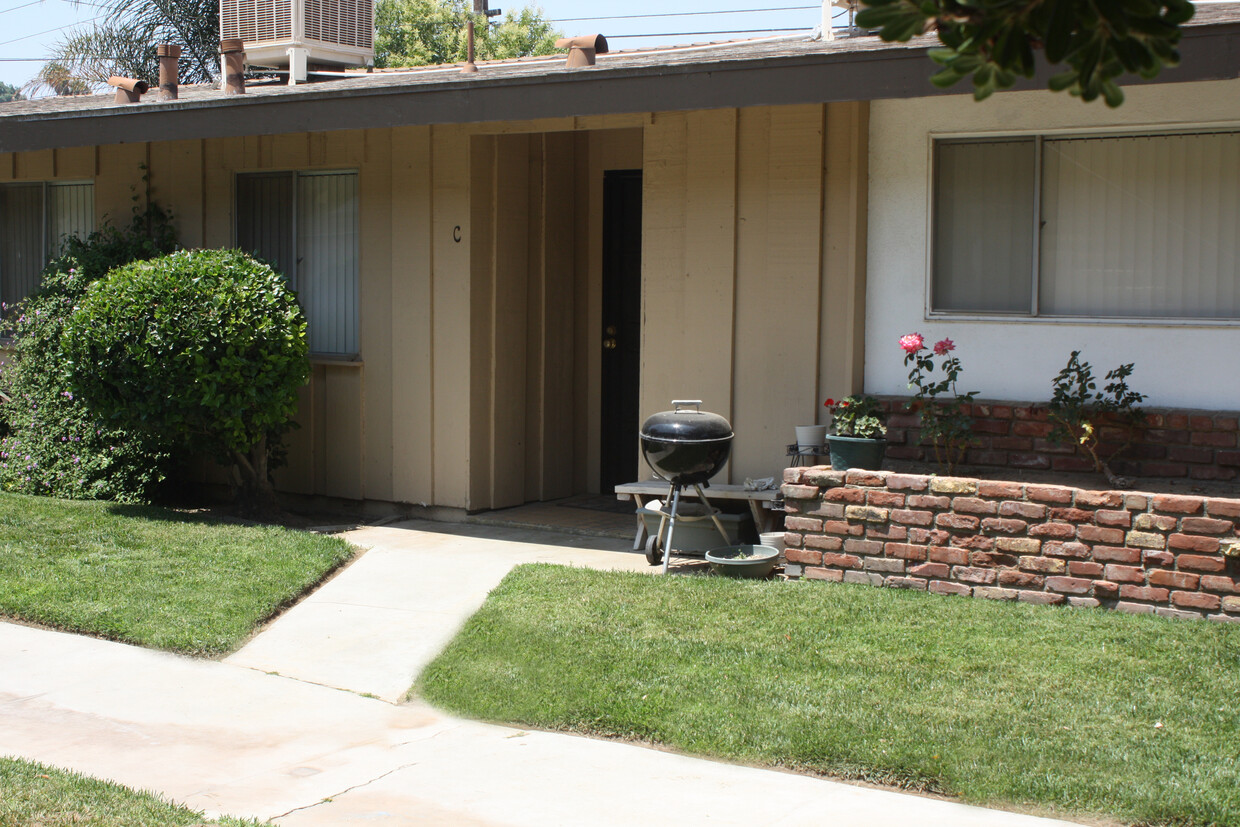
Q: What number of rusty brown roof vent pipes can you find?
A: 5